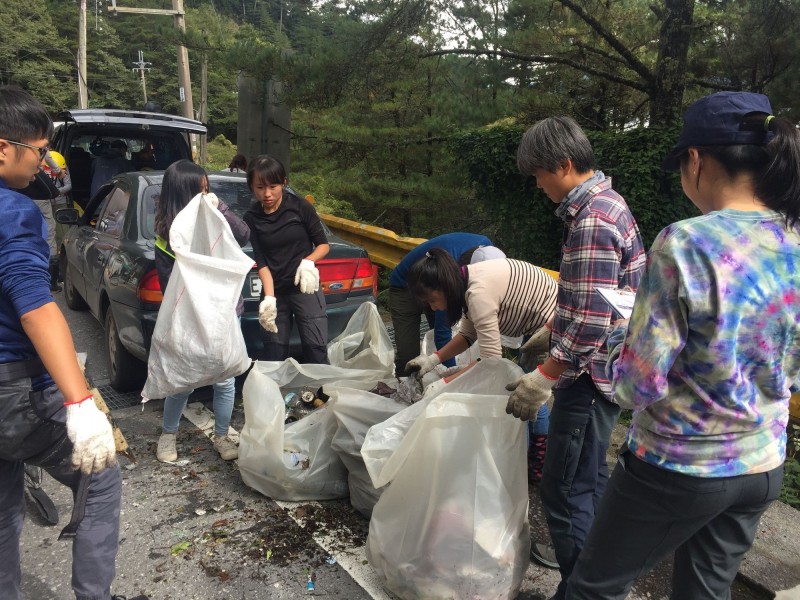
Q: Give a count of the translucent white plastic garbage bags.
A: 4